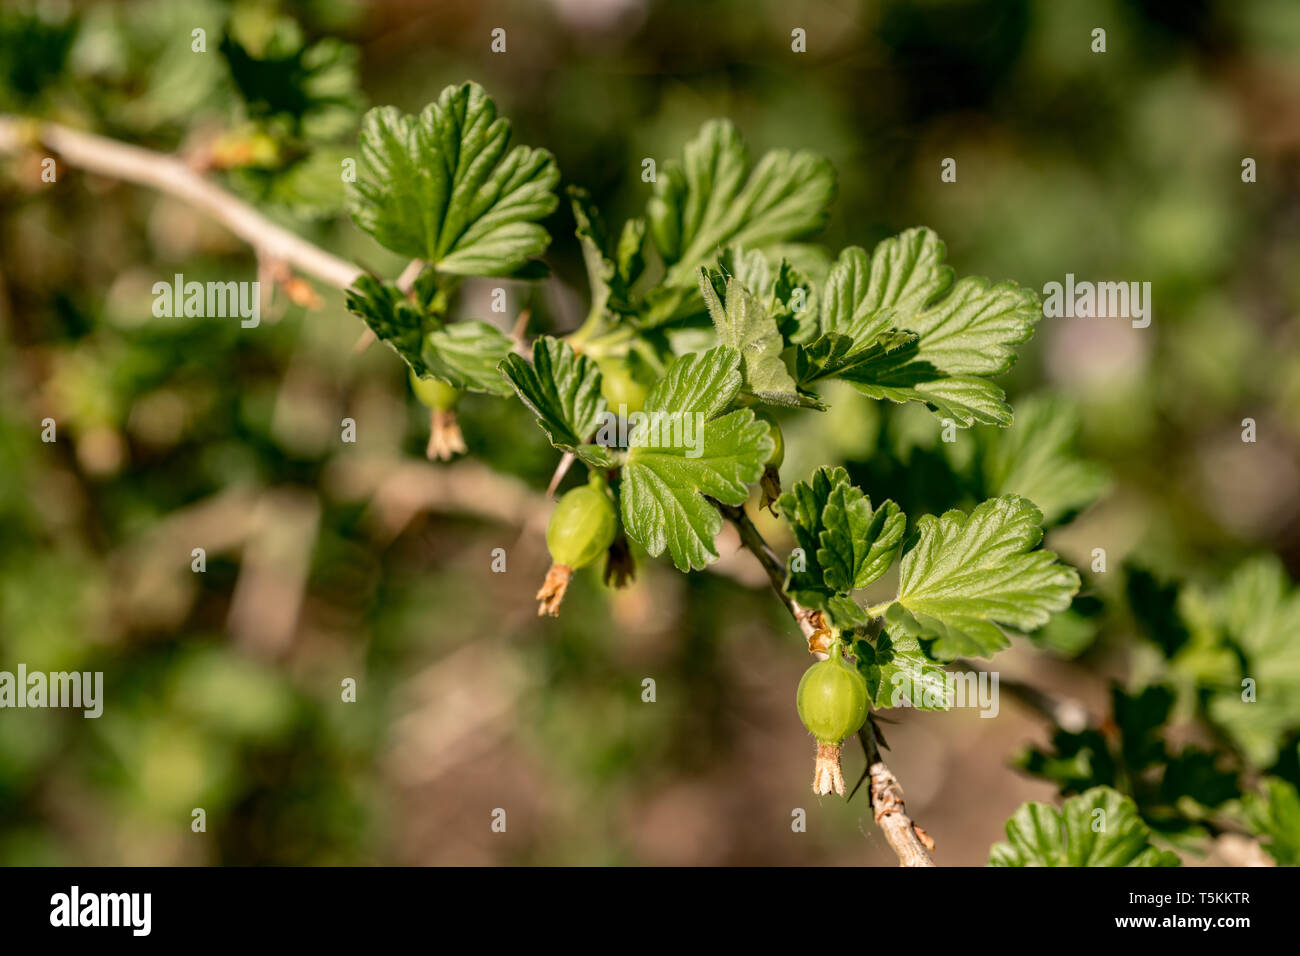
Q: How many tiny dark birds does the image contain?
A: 0